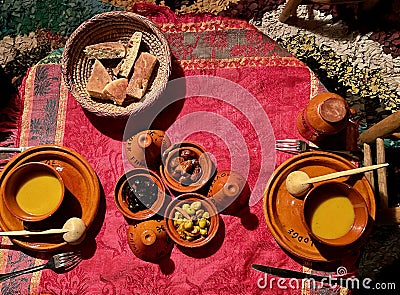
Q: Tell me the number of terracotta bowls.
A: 5